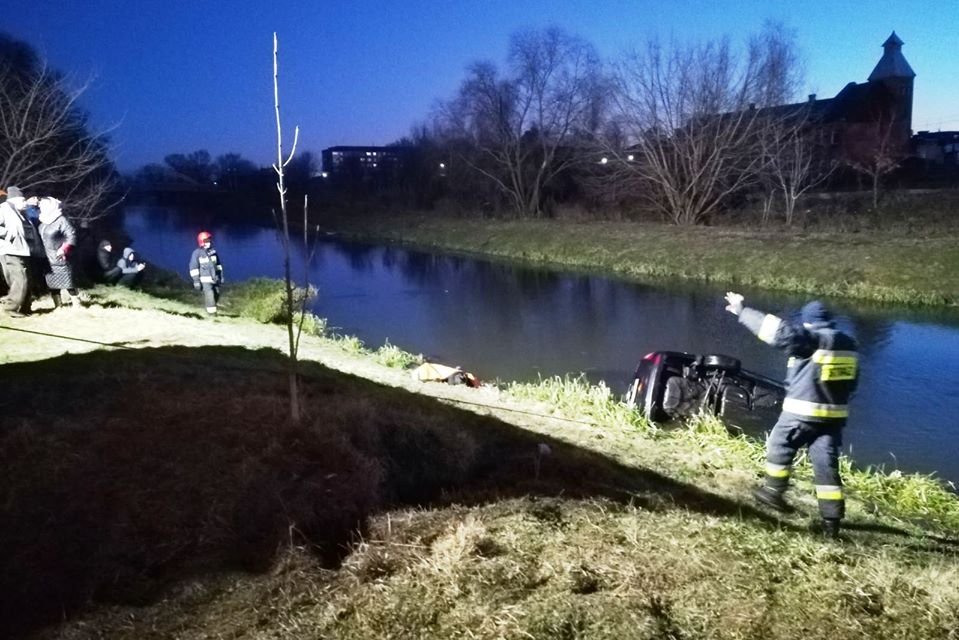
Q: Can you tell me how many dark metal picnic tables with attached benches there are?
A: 0